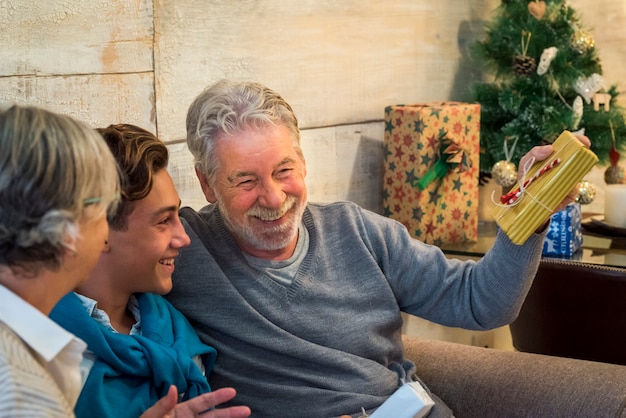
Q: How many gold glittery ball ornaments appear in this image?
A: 3